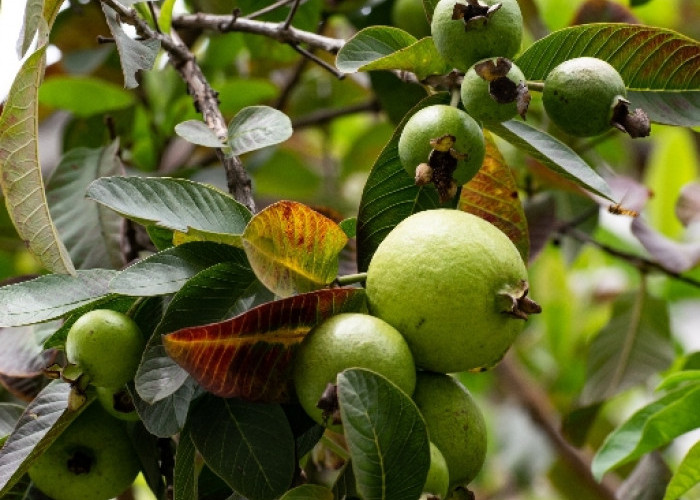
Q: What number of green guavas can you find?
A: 11